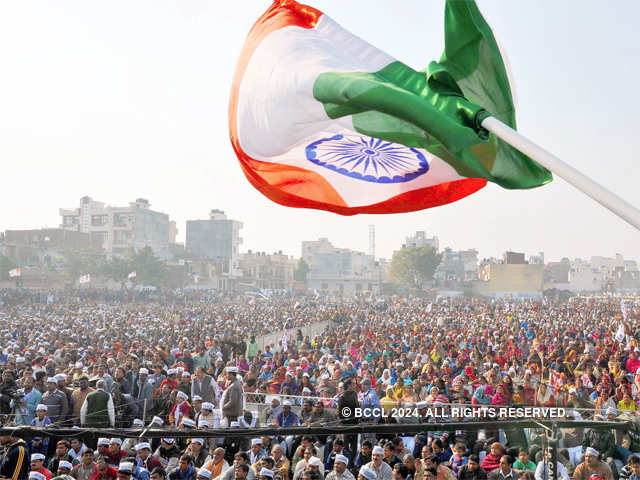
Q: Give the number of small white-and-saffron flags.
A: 3